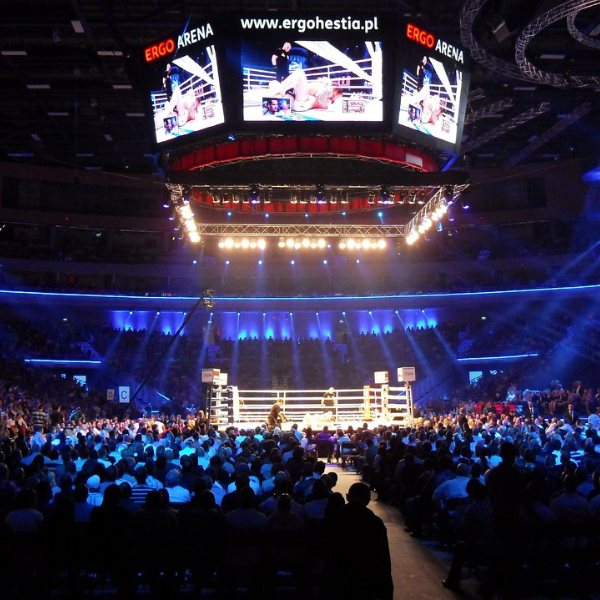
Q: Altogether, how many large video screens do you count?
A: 3